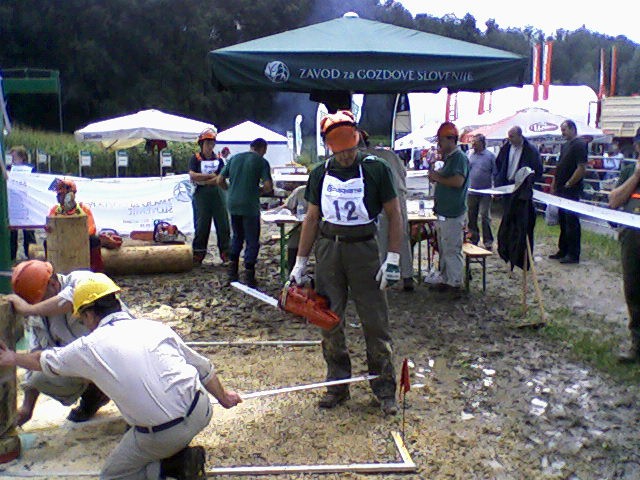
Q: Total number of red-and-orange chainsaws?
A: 3